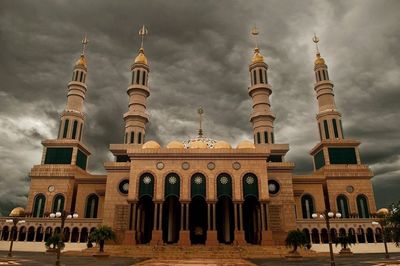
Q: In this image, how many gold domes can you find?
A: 11